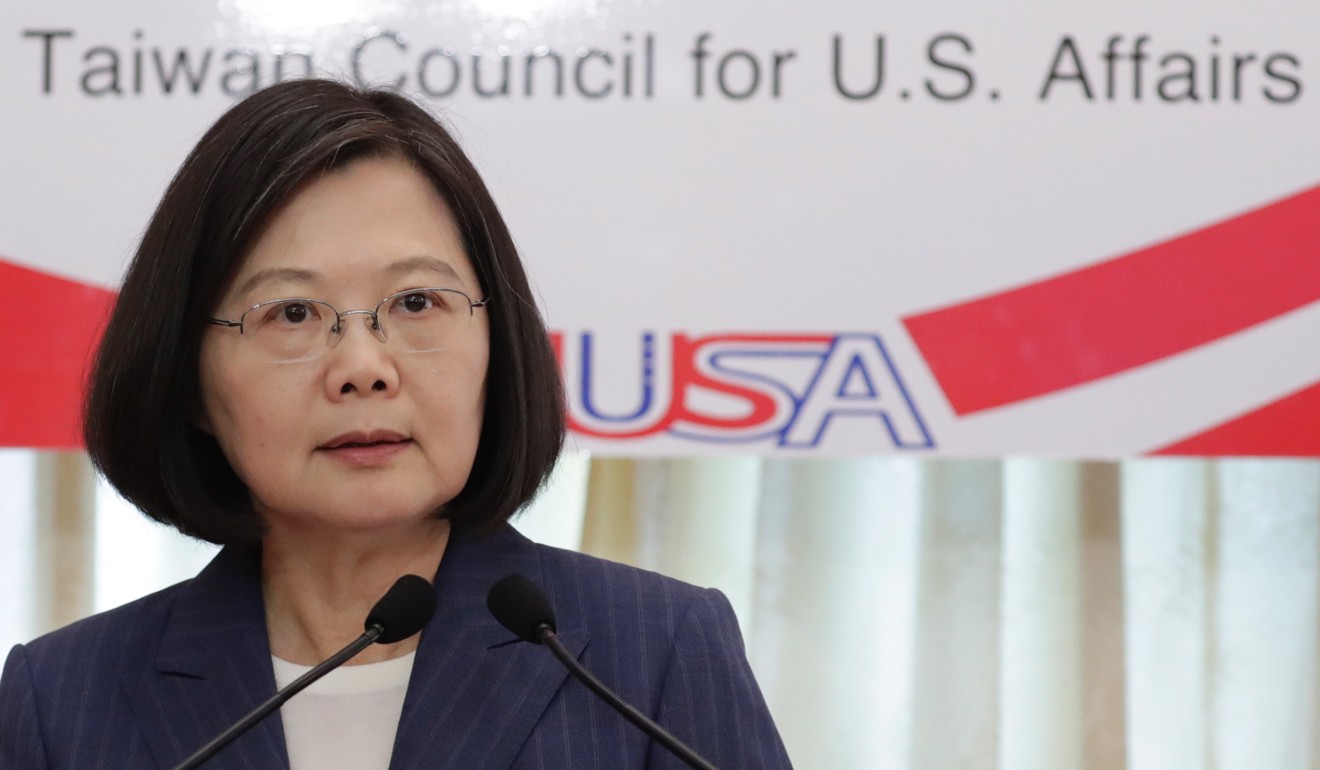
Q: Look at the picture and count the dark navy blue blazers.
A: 1